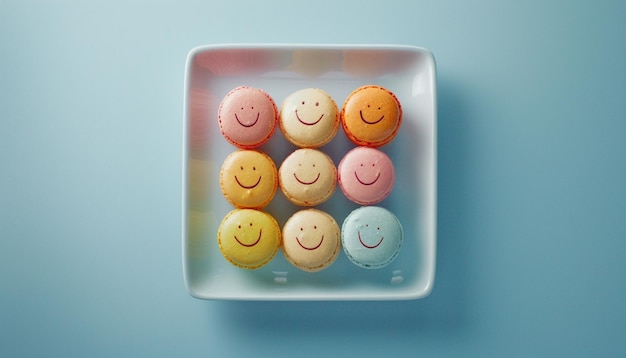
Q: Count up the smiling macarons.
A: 9